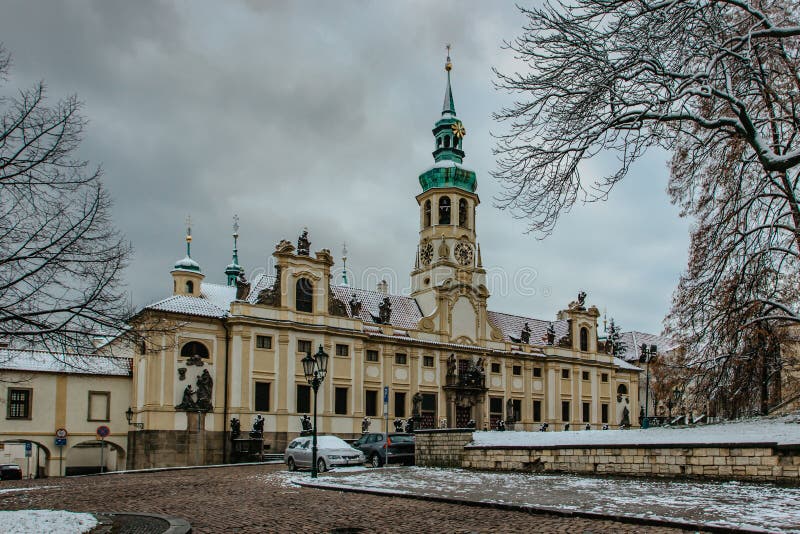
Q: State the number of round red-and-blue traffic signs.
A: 1